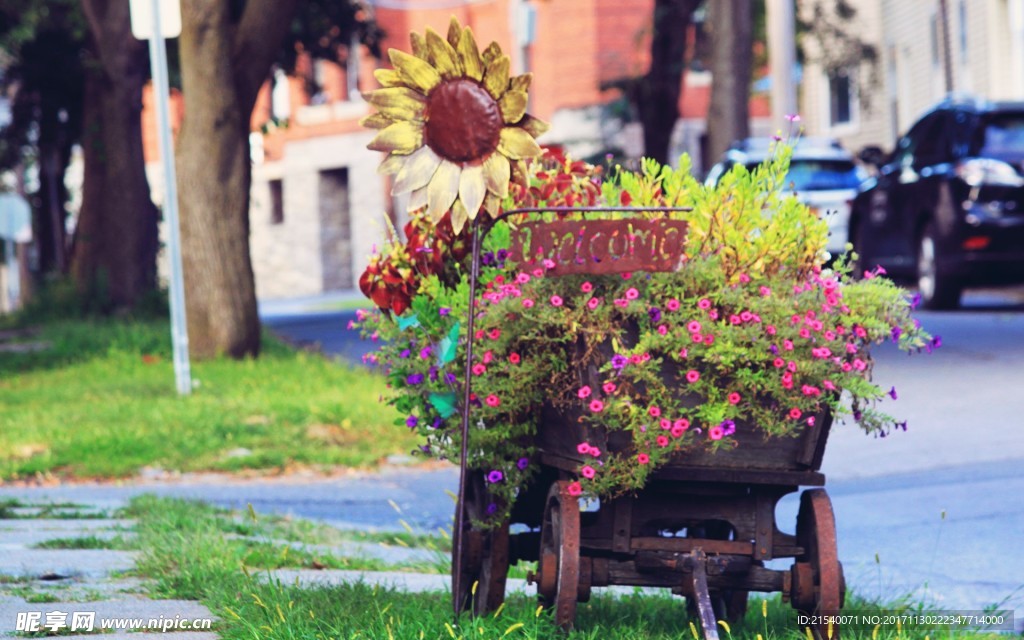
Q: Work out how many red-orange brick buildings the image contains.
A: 1